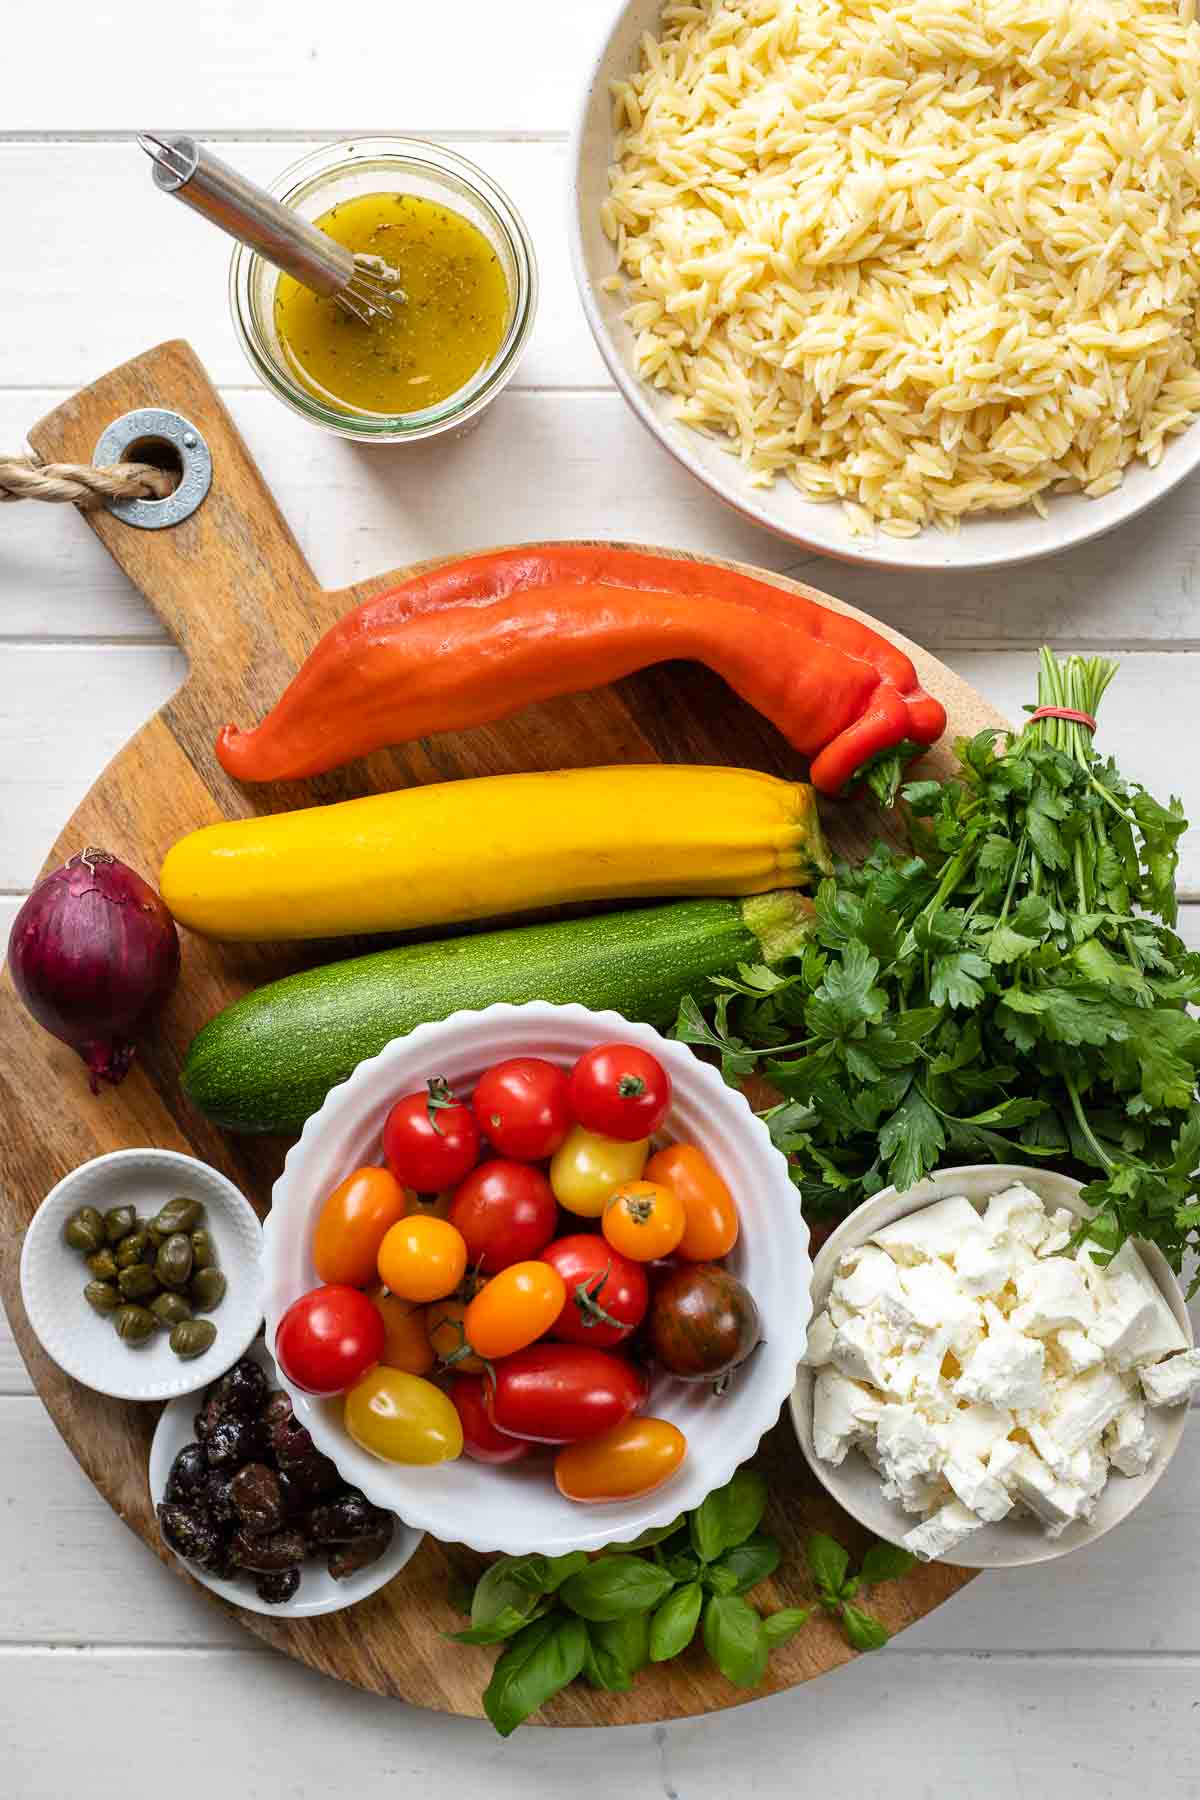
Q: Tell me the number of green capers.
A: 14